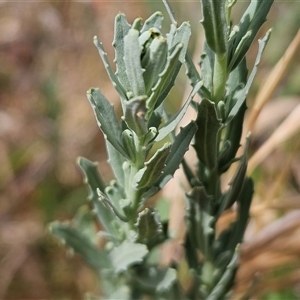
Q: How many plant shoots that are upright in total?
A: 2